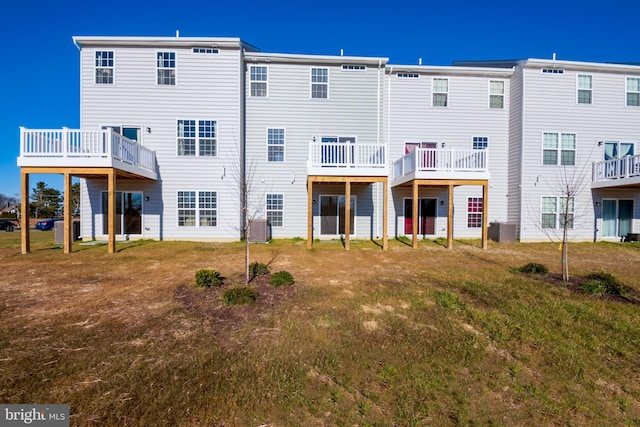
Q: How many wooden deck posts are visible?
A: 9